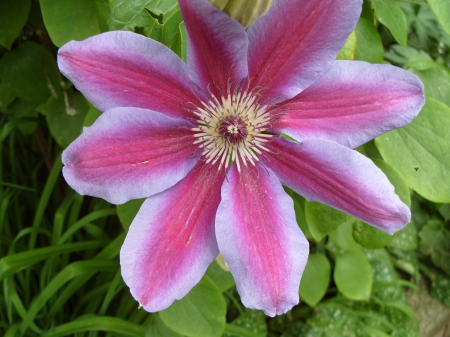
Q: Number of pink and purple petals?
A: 8